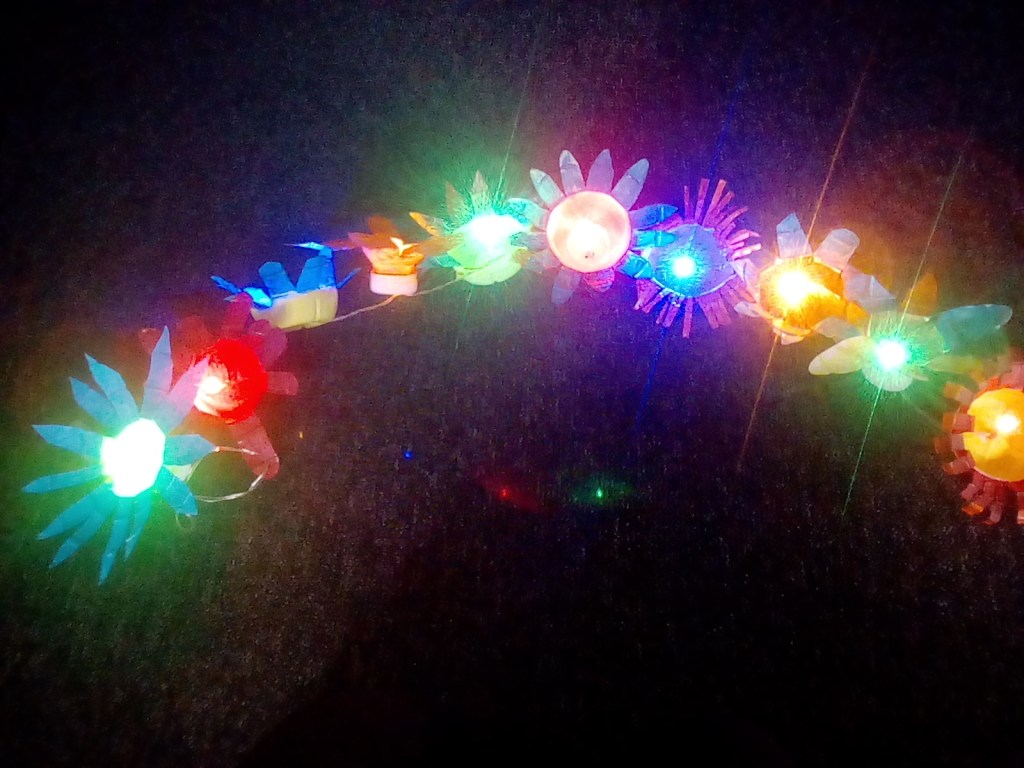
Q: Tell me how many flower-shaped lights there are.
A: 10